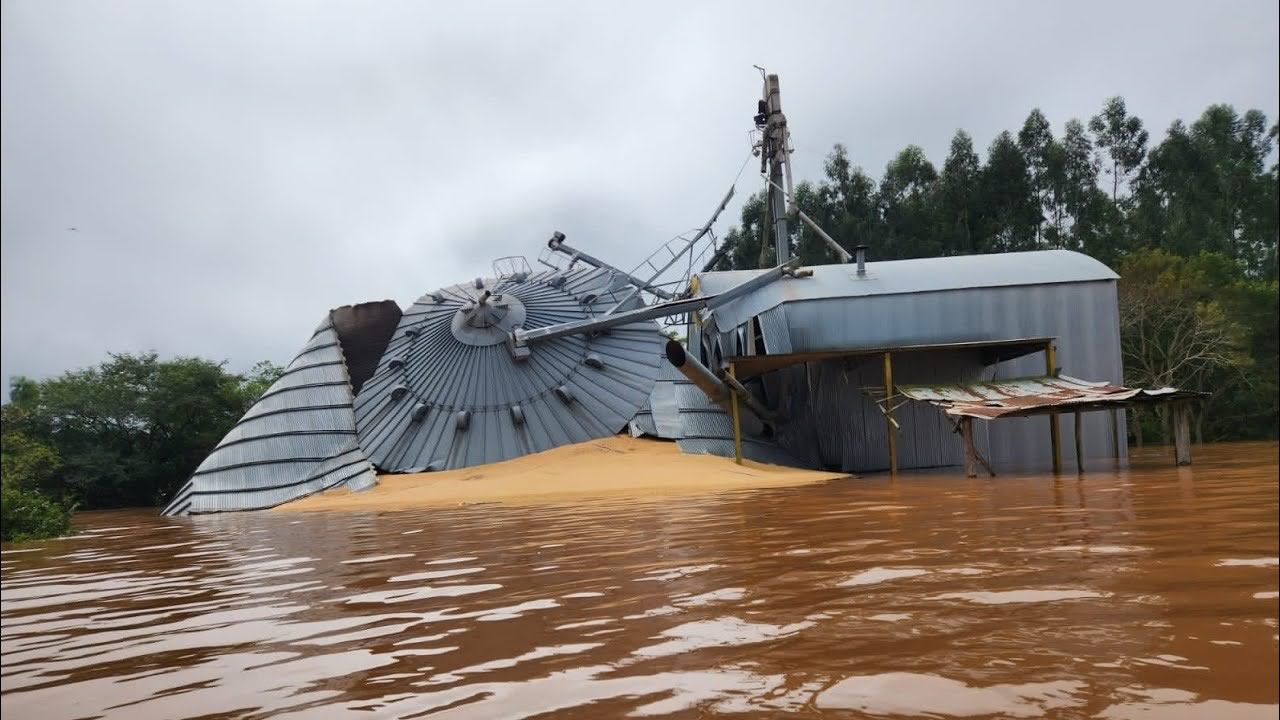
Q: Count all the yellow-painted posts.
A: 3